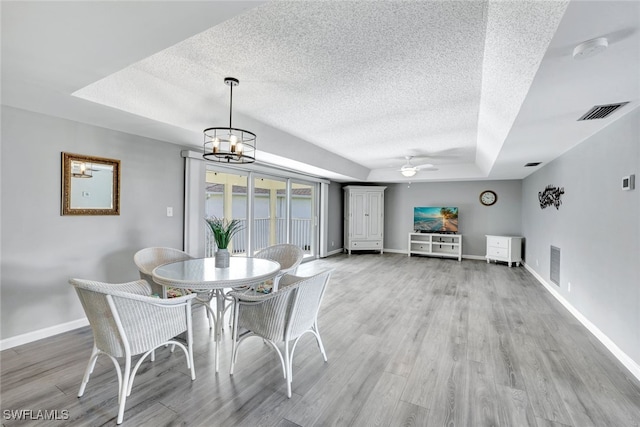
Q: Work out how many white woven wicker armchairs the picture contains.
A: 4